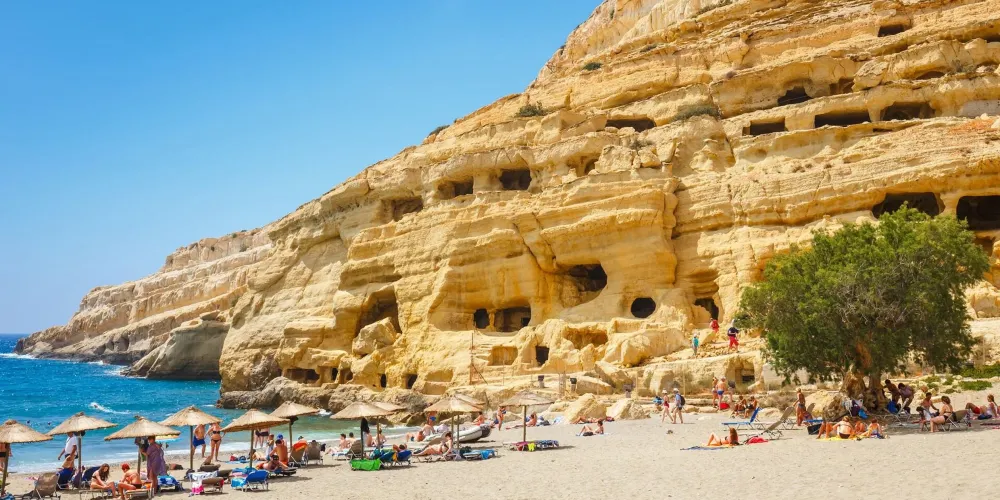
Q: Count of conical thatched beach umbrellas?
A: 11